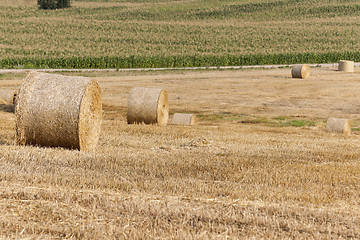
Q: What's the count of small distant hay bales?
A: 4